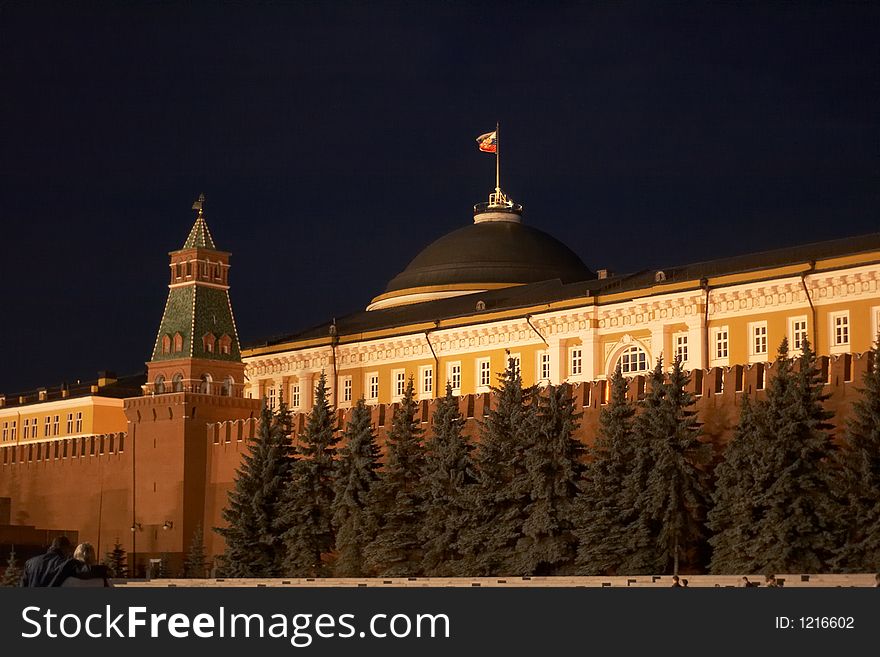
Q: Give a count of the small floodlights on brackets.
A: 2